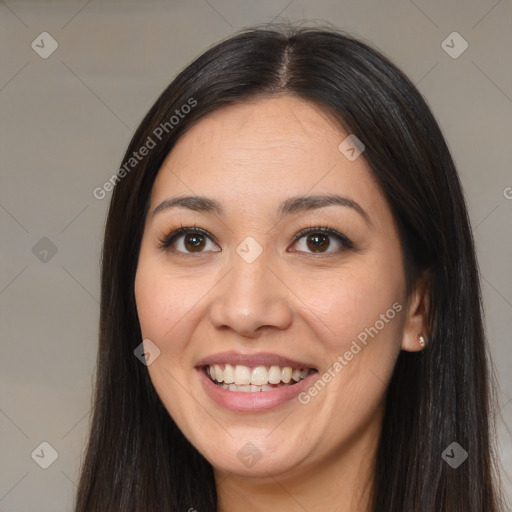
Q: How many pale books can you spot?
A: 0